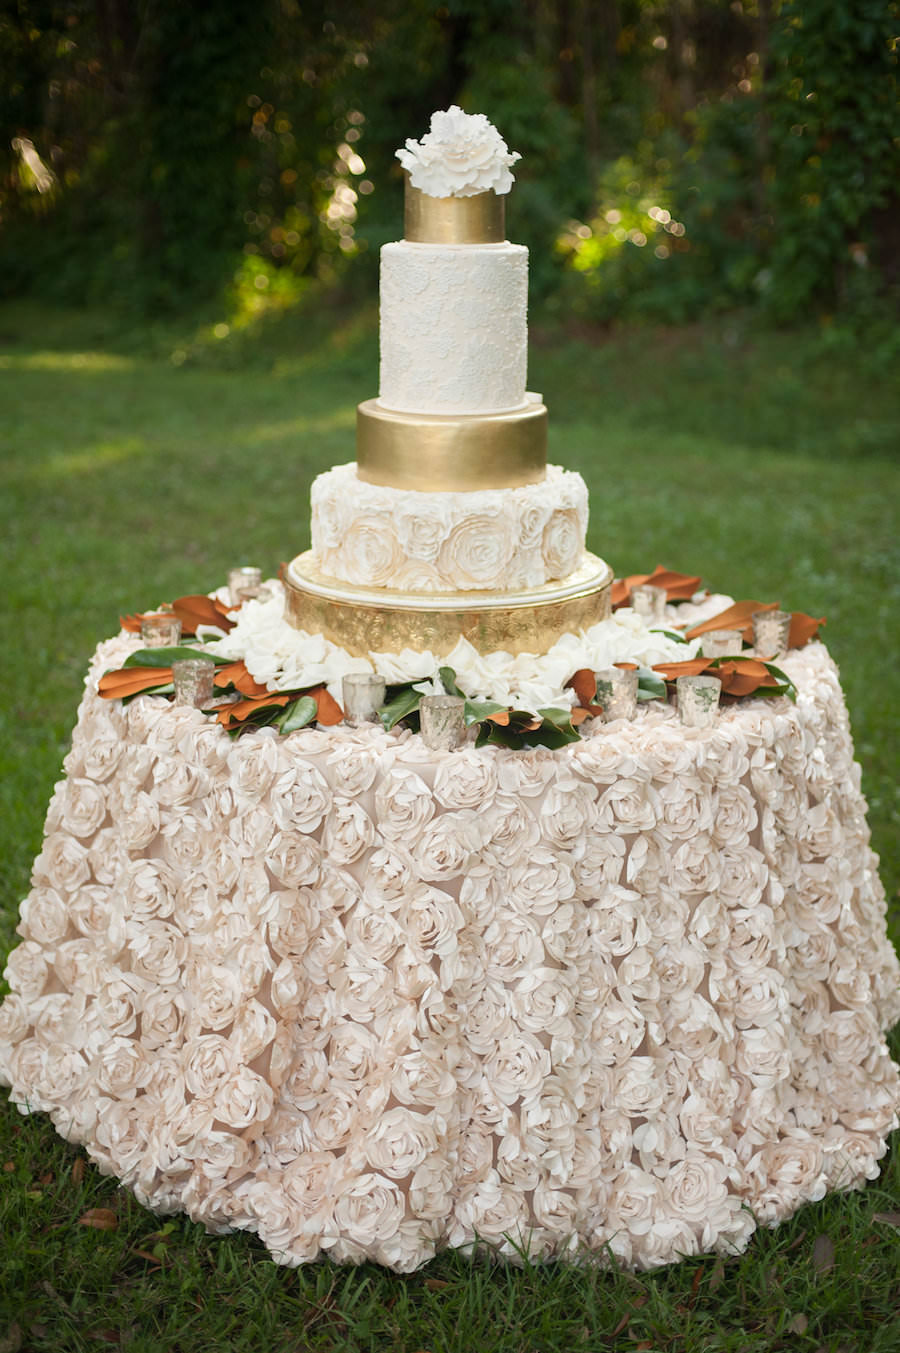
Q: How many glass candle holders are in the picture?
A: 11